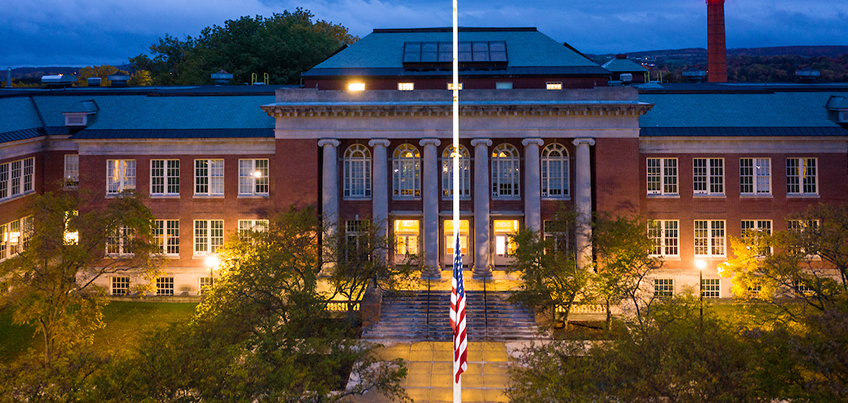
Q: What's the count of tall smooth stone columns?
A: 6